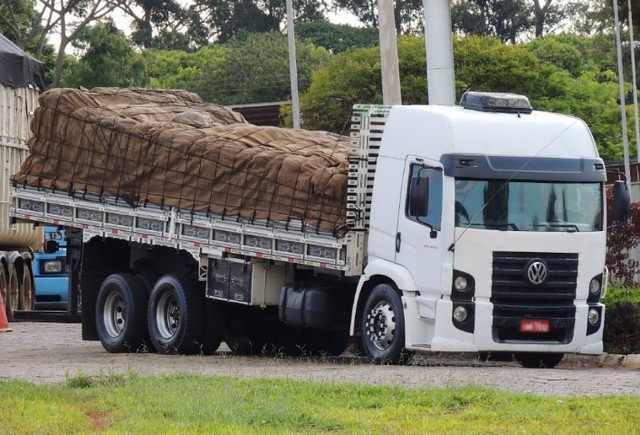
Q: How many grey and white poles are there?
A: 5